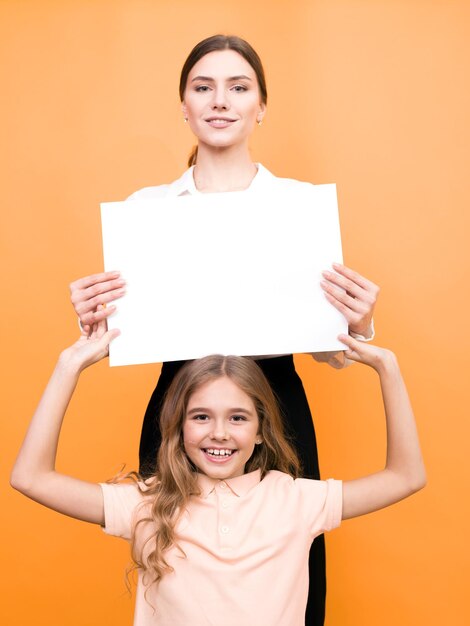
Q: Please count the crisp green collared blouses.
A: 0